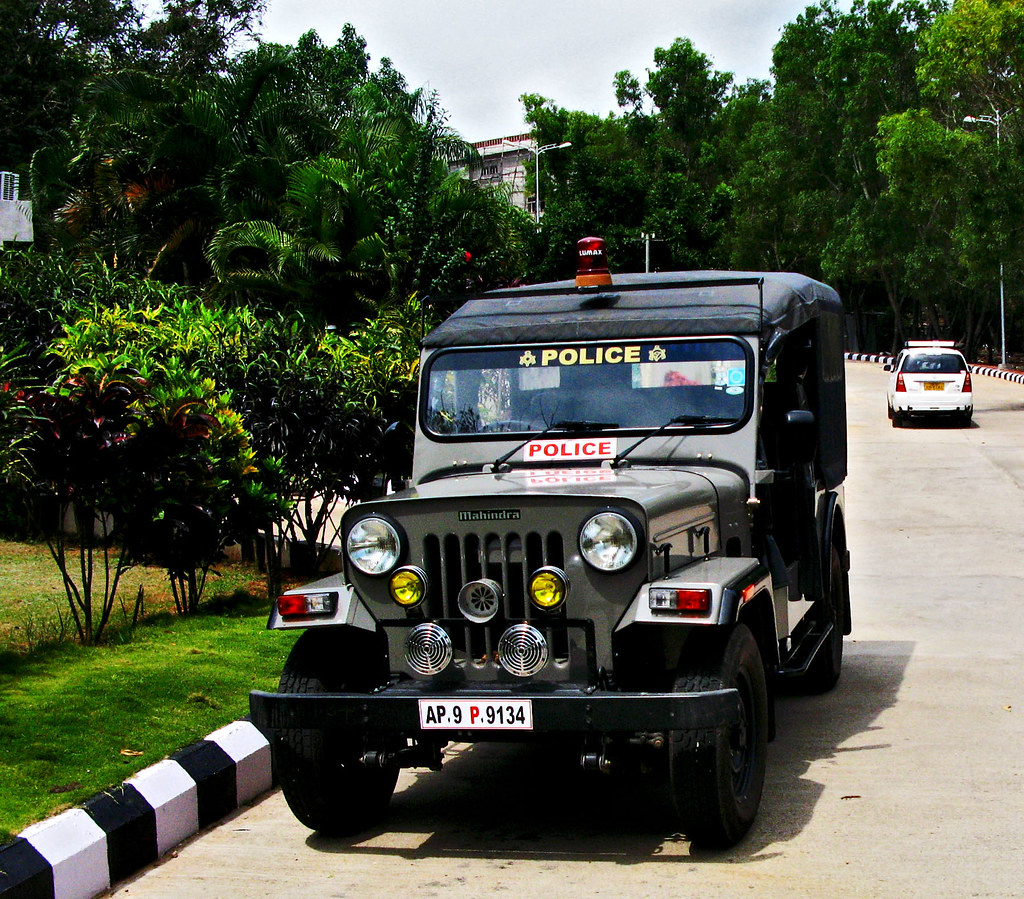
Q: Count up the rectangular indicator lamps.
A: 2